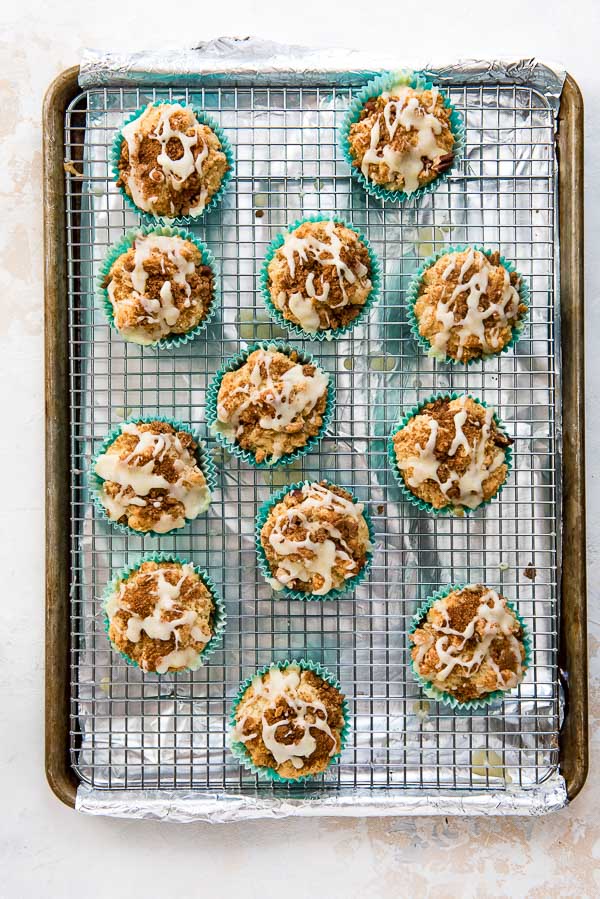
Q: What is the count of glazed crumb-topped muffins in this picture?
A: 12